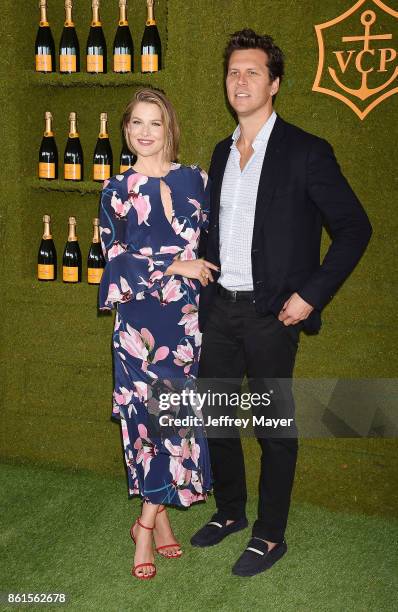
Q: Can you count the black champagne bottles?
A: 12